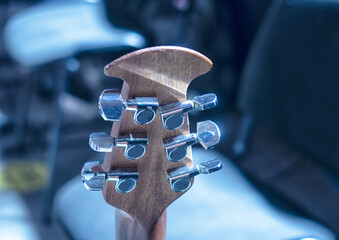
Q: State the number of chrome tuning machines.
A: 6